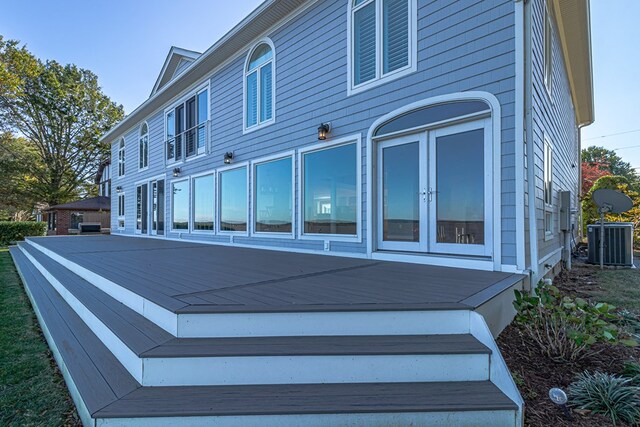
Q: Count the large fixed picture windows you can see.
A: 5